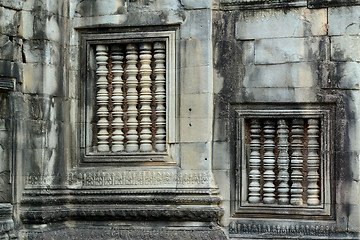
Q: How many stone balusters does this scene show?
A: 10